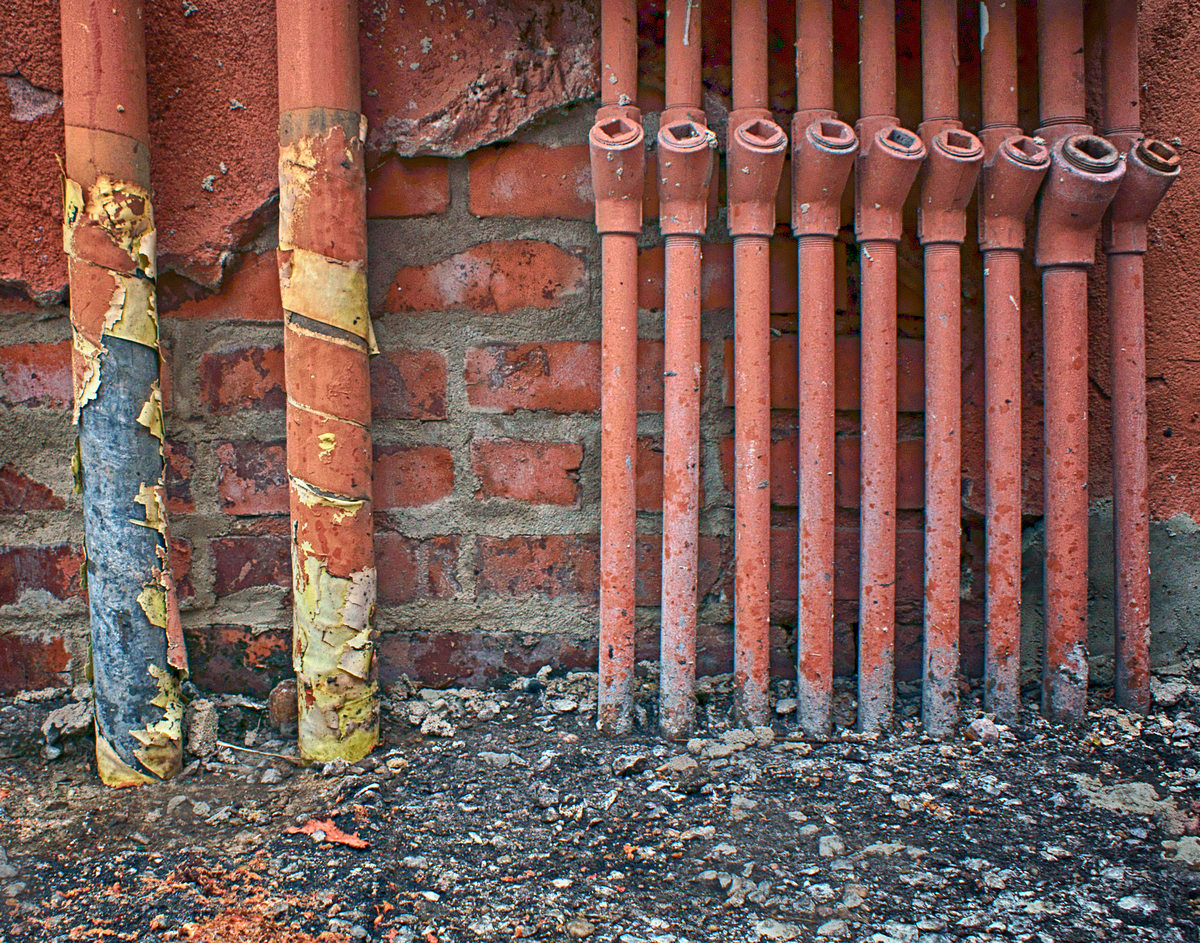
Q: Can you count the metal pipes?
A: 11